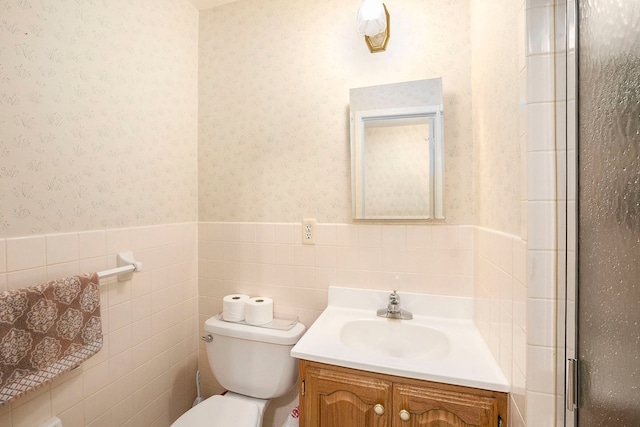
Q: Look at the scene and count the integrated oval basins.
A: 1